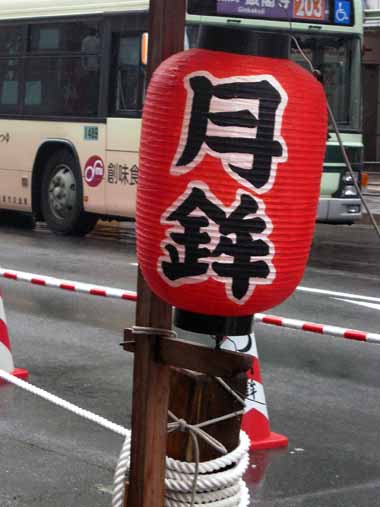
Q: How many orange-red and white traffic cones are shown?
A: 2